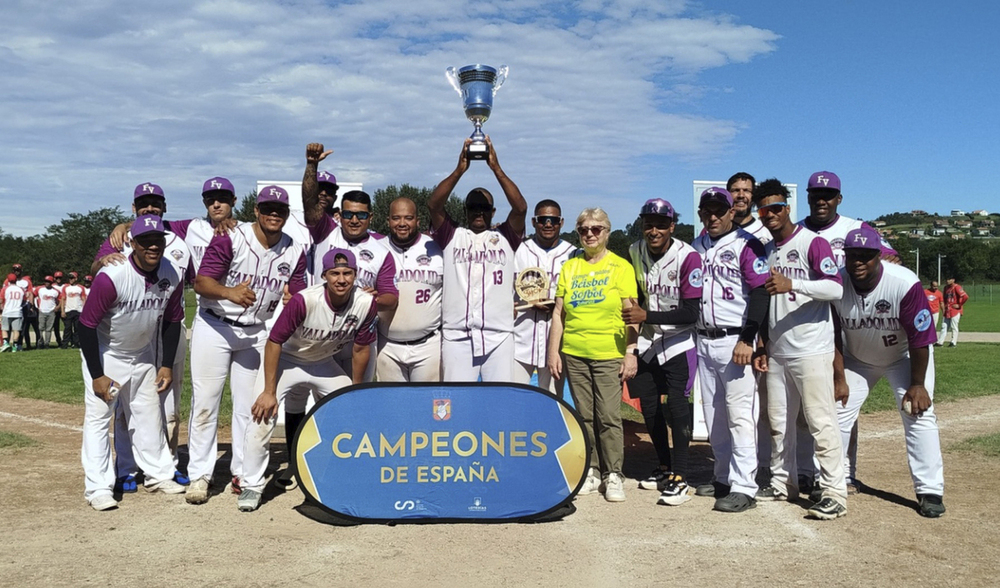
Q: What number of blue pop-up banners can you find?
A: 1